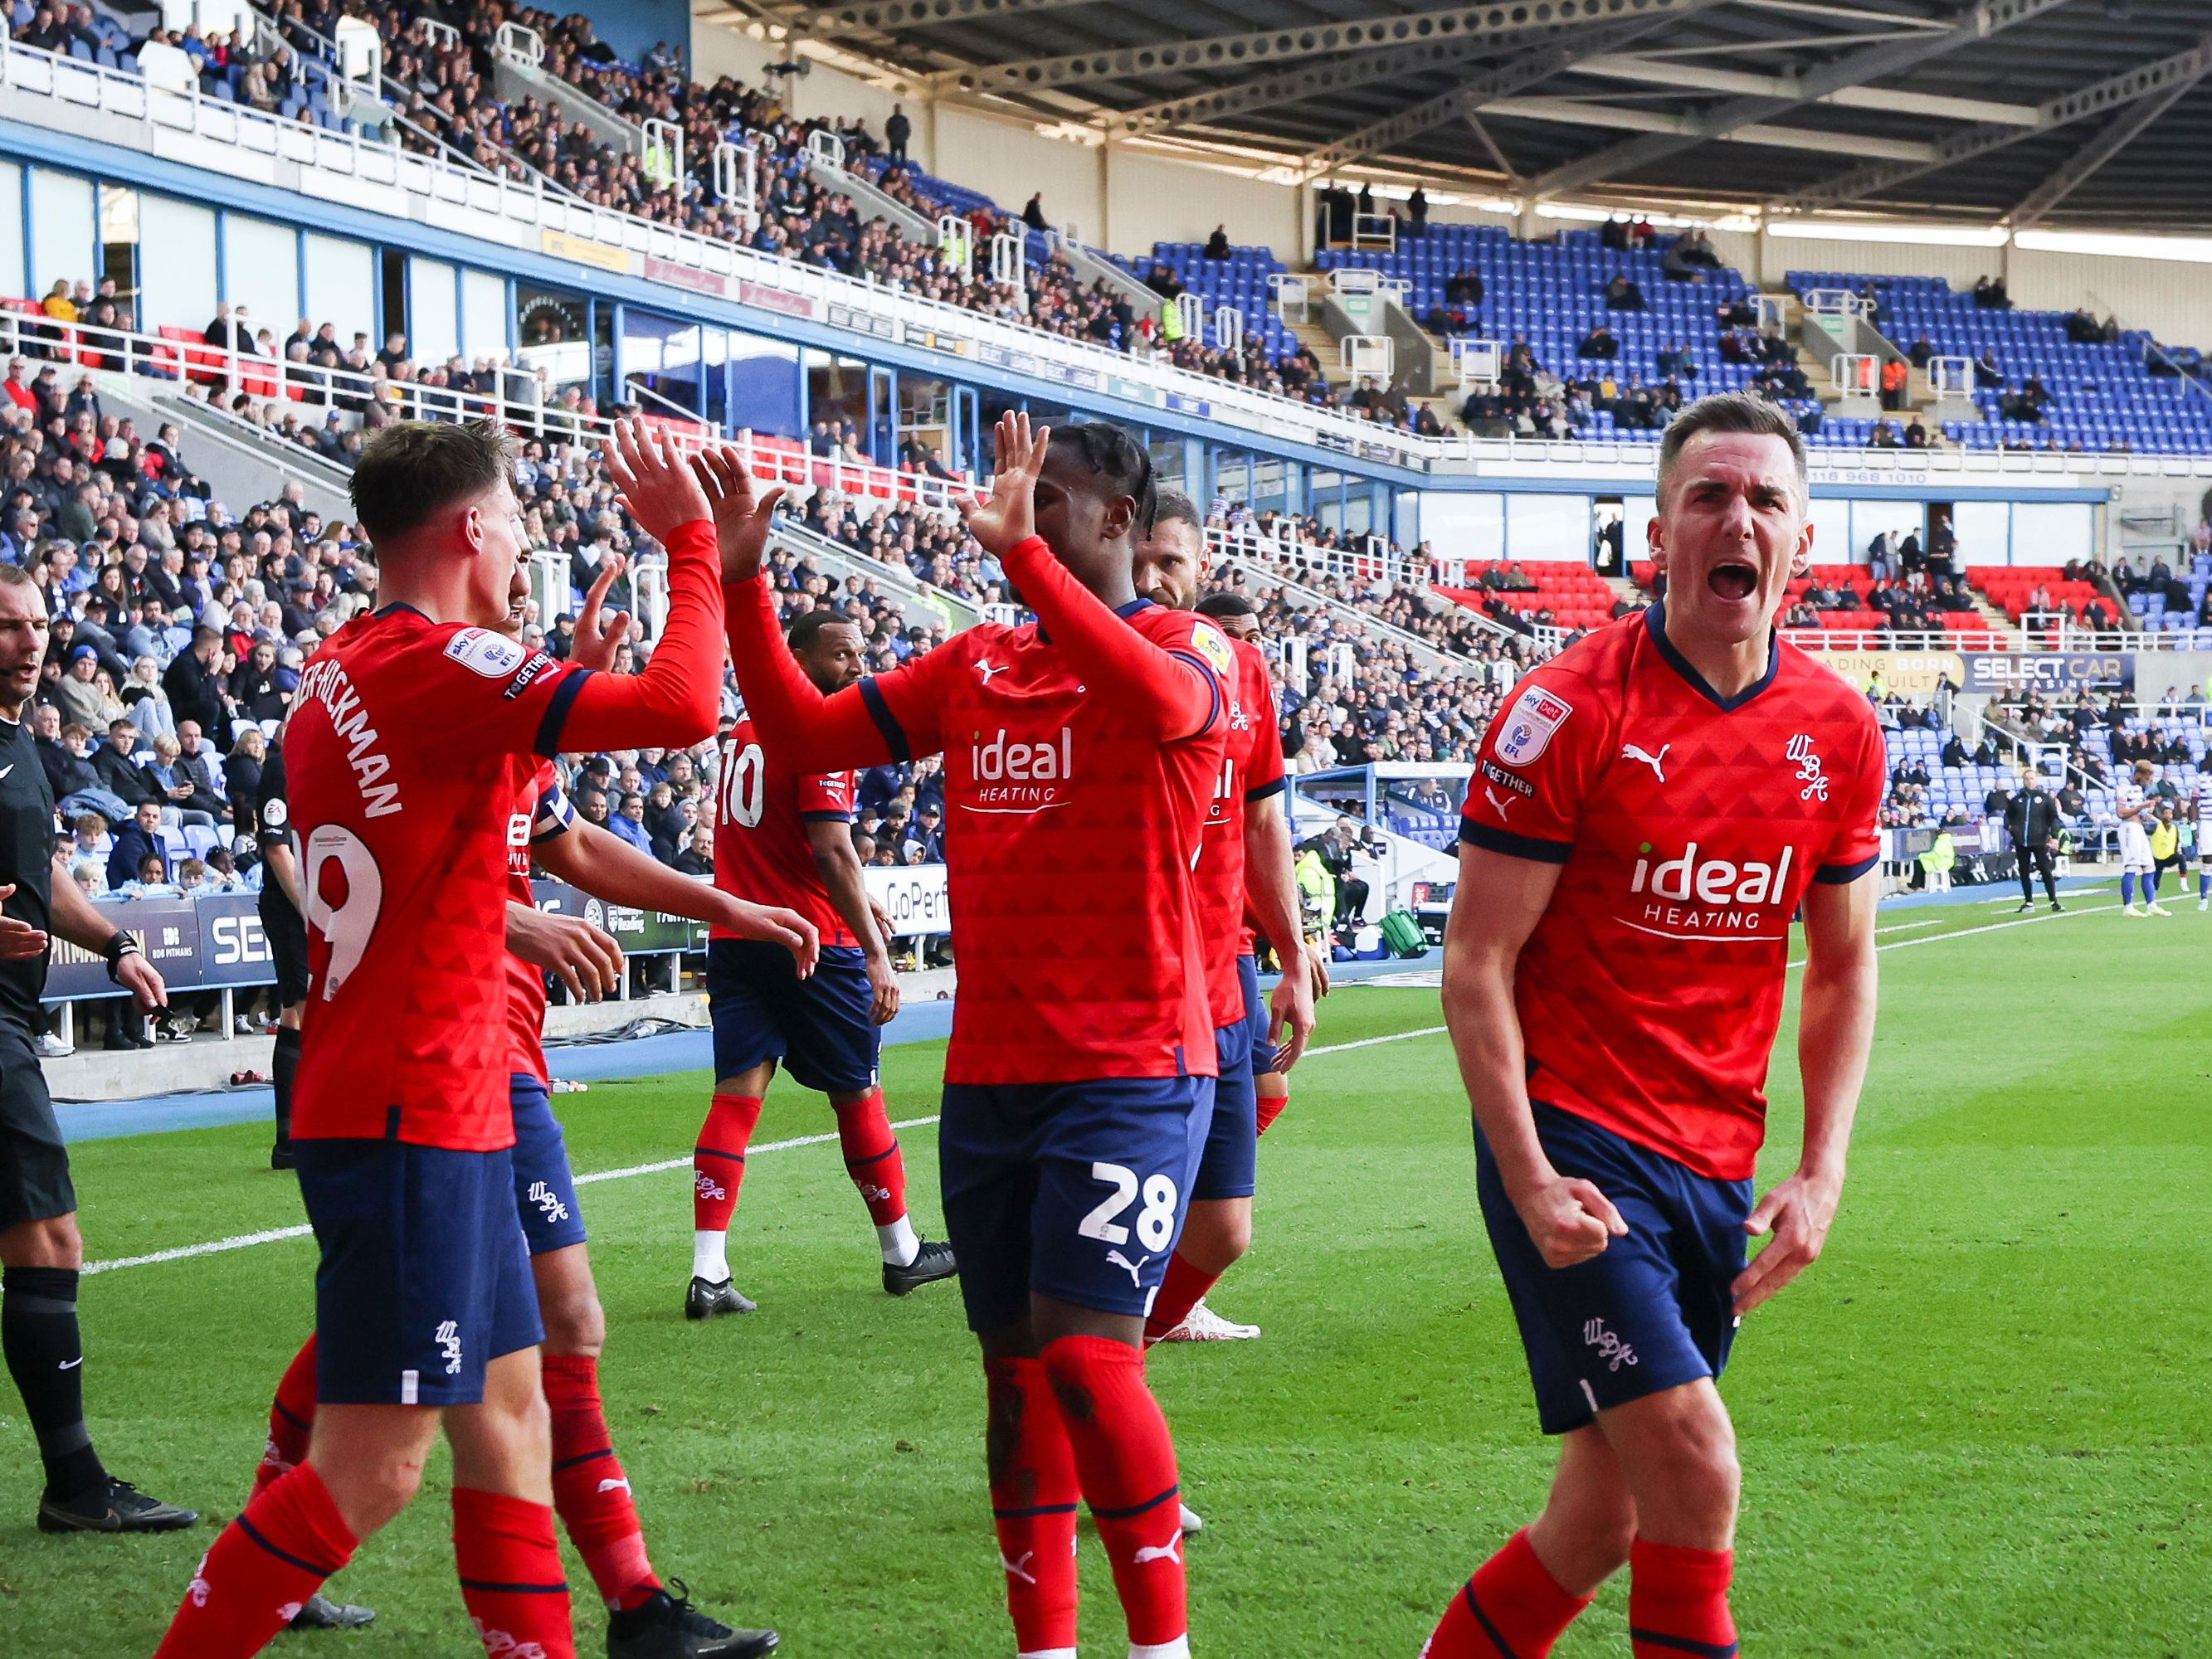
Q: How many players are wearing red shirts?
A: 7